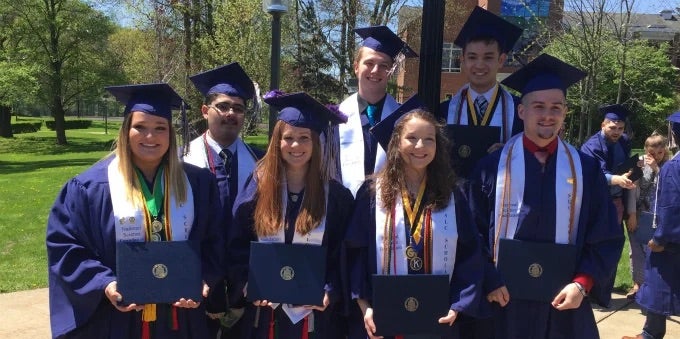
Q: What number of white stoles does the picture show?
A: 7